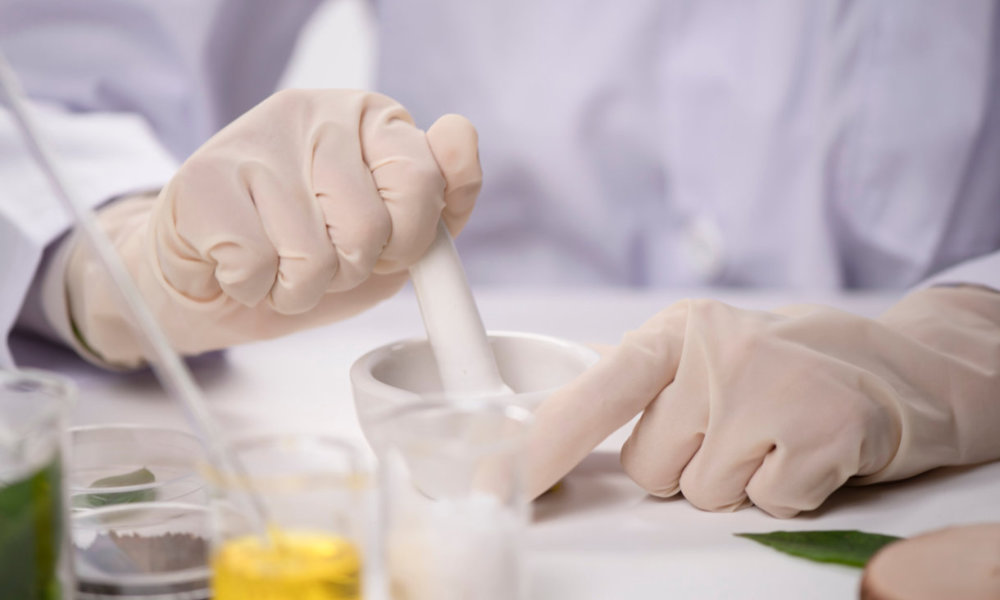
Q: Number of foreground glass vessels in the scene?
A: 5